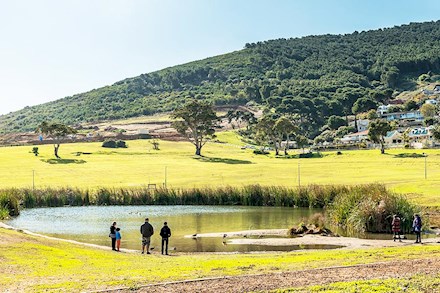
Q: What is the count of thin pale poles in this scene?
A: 4